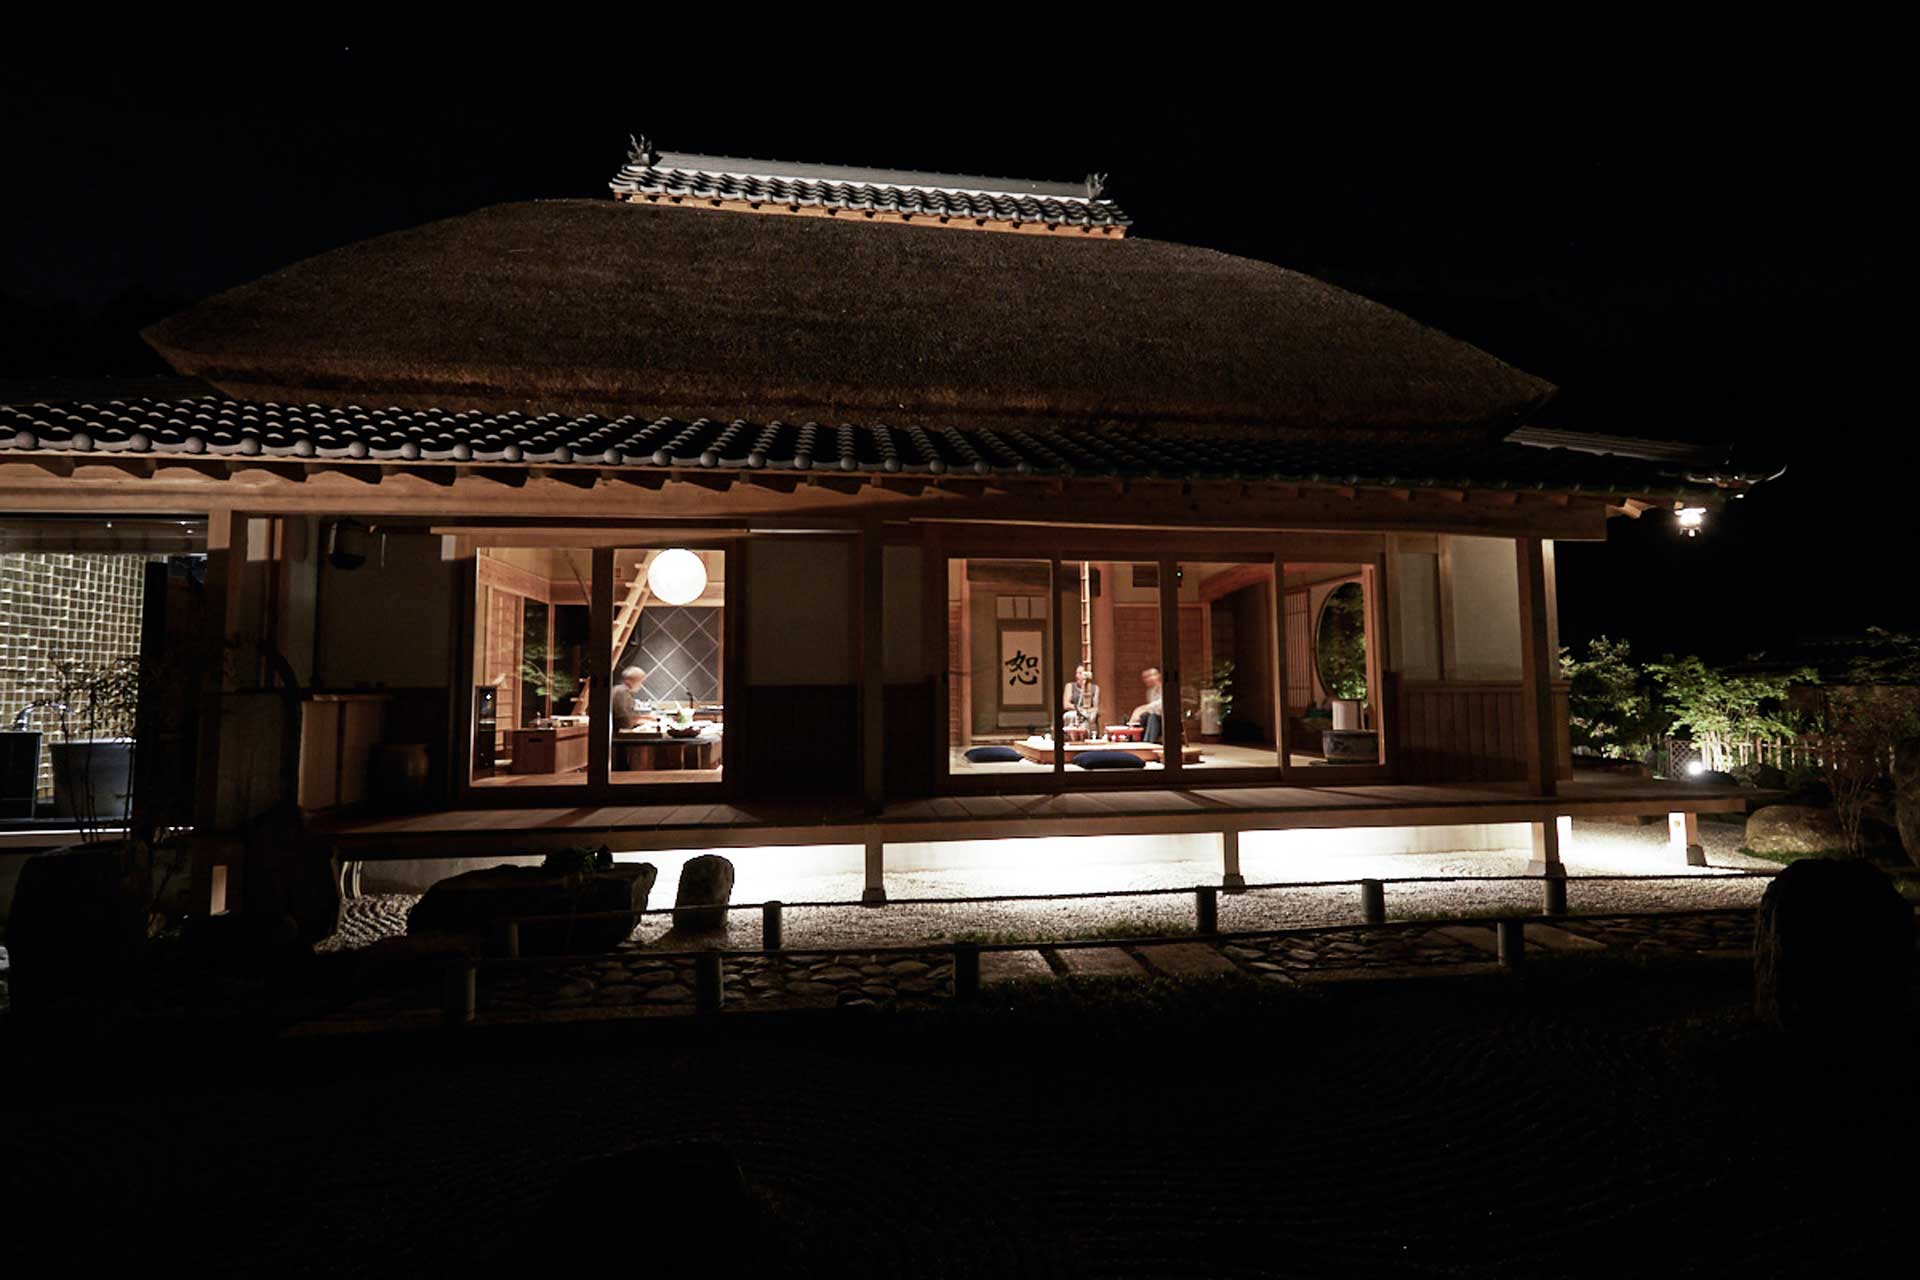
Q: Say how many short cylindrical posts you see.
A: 9